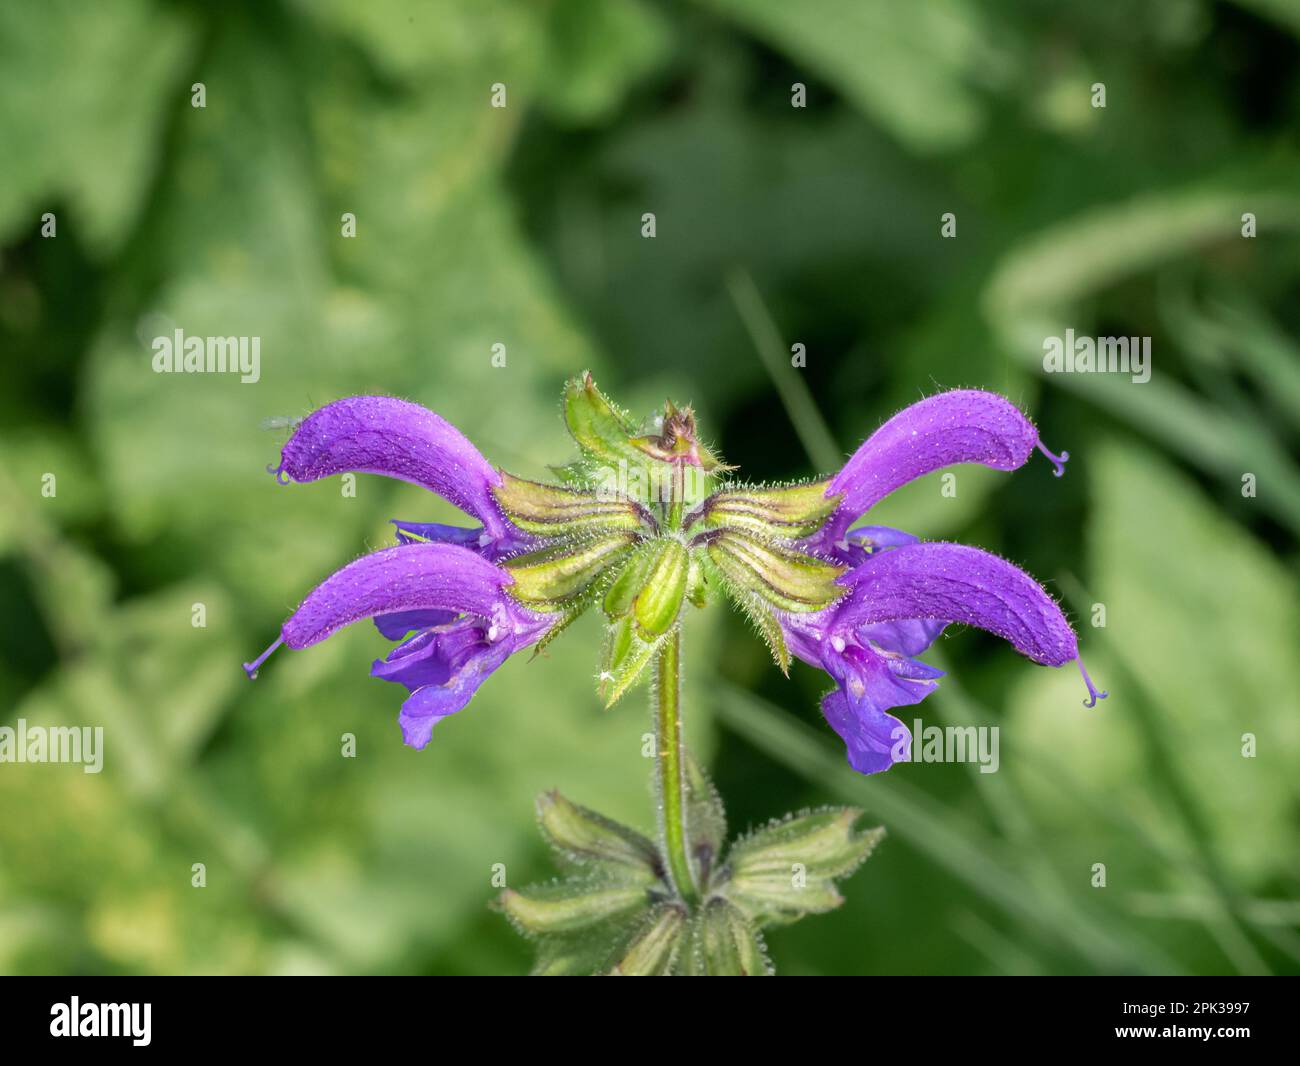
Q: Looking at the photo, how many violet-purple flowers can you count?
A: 4